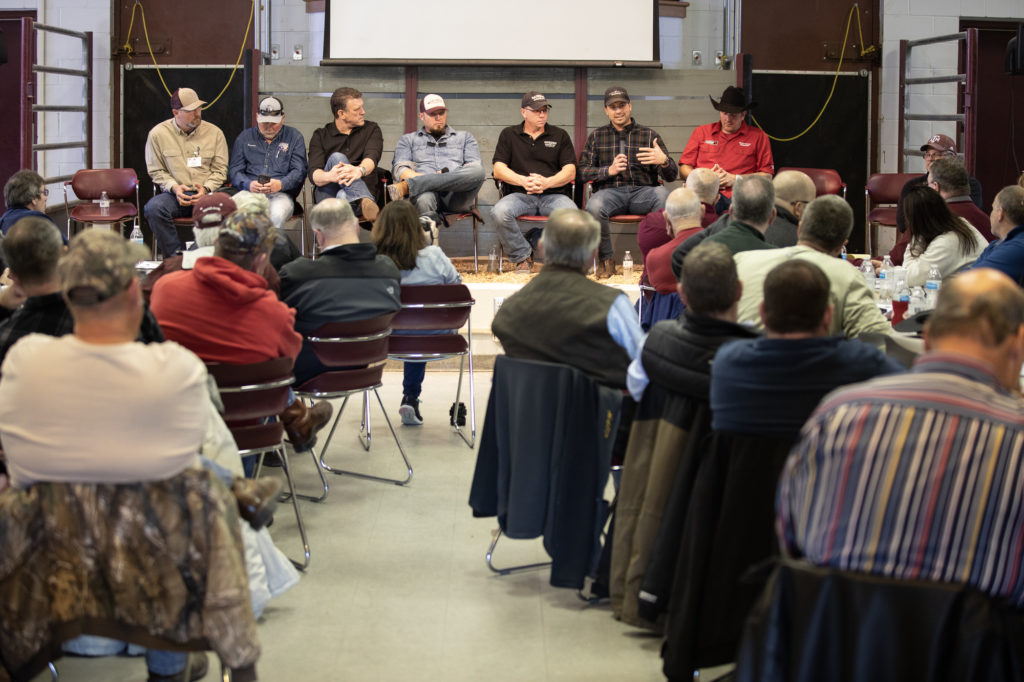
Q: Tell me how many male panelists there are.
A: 7